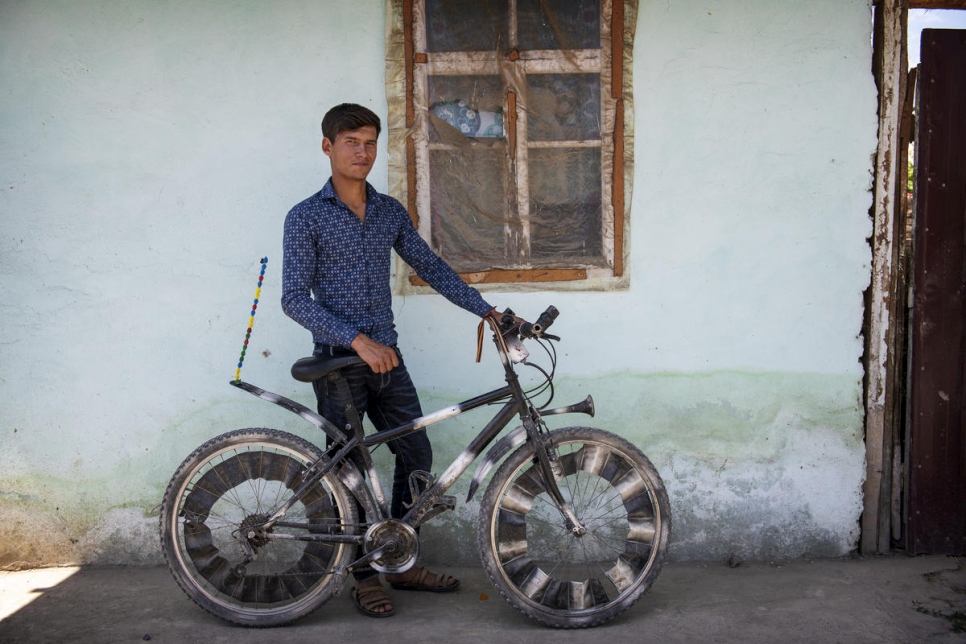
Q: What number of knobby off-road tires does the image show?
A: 2